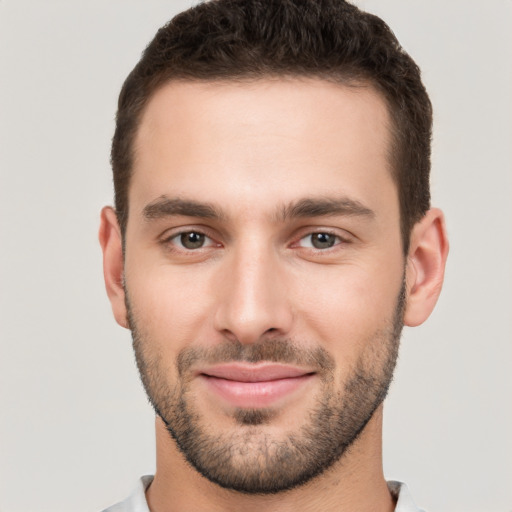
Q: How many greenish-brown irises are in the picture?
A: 2